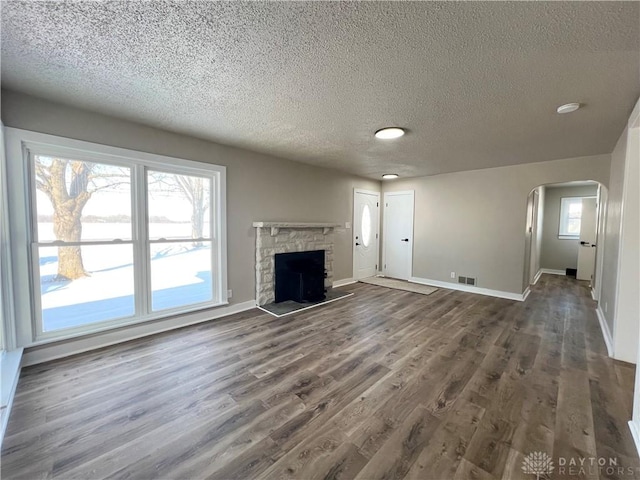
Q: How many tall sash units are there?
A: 2